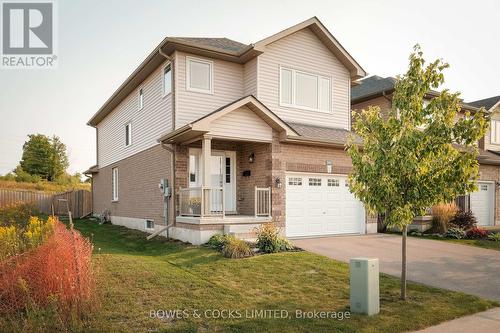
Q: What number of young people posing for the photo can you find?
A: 0